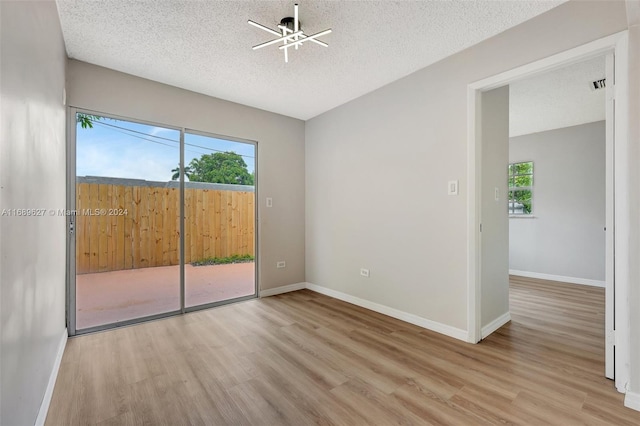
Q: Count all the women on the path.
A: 0